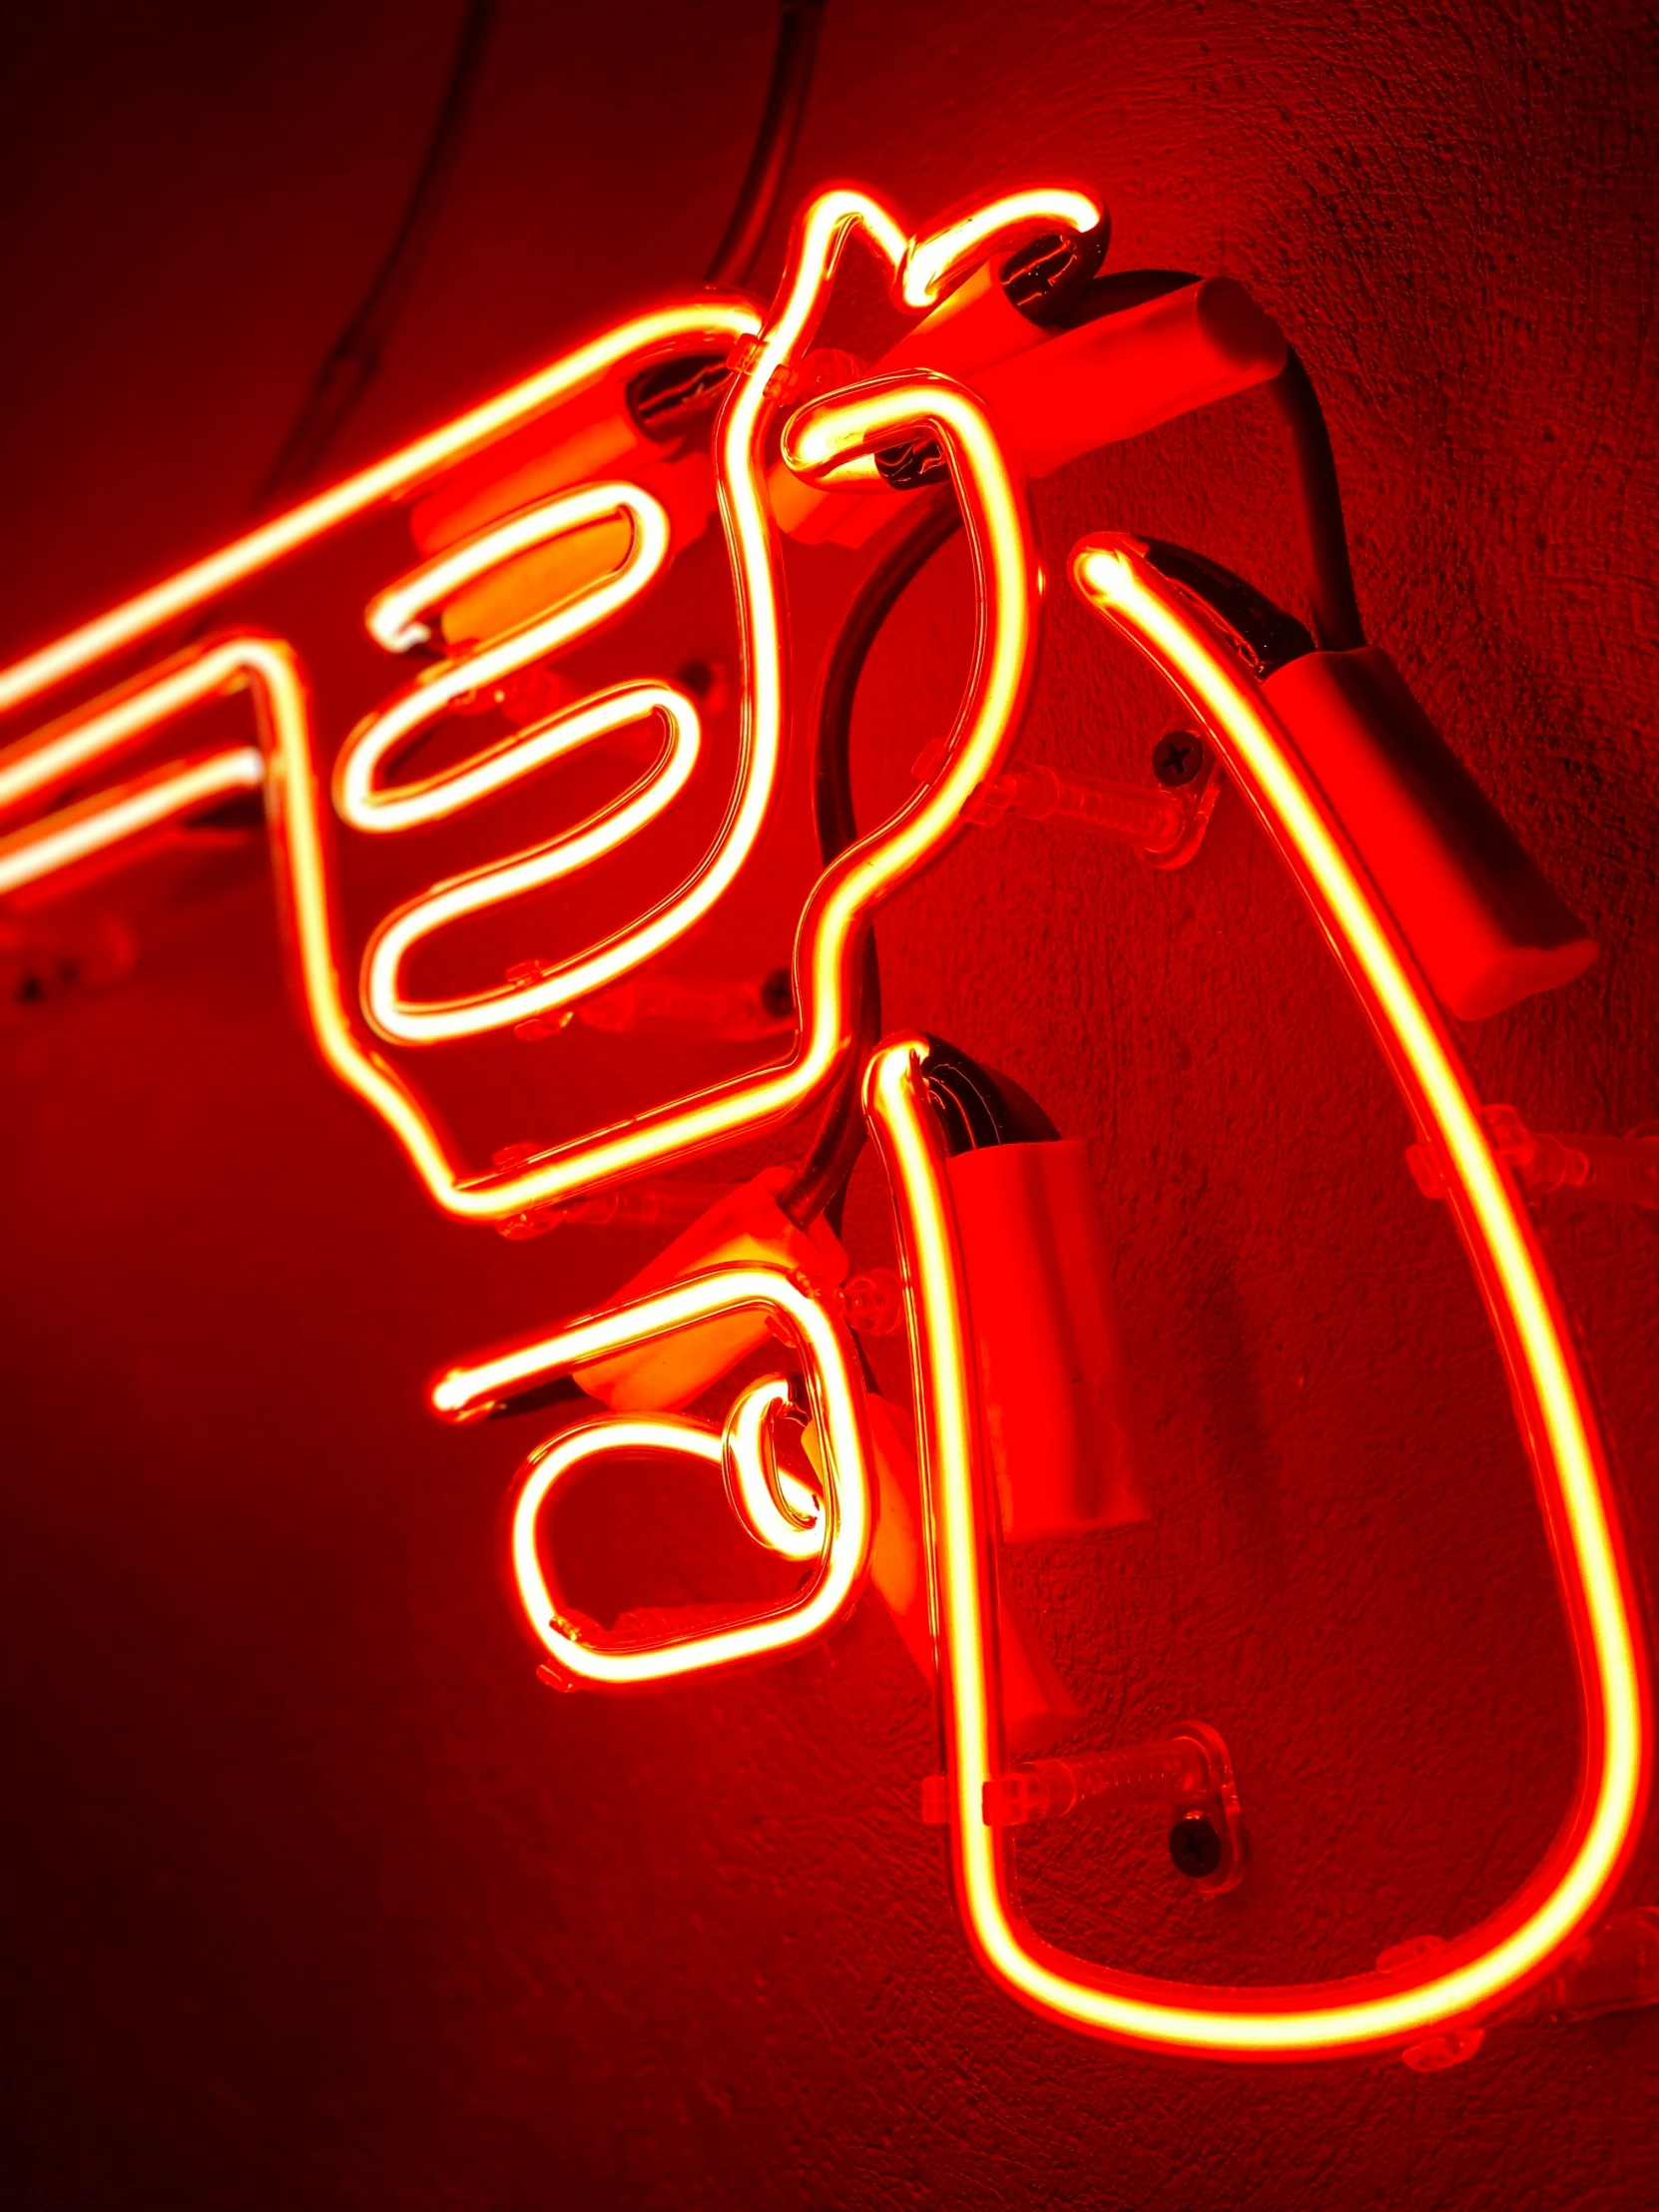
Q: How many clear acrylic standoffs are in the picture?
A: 11